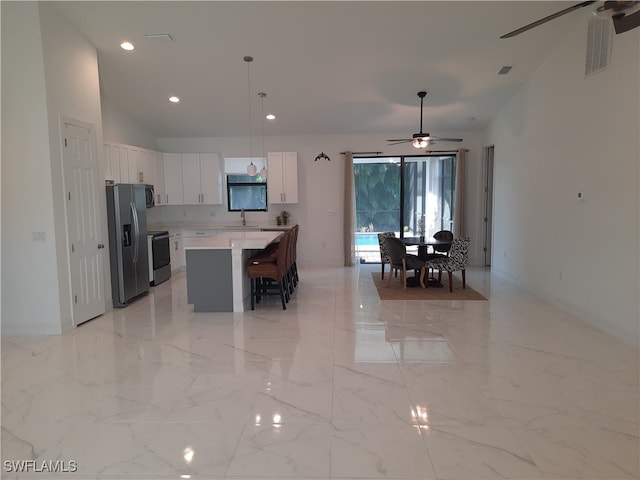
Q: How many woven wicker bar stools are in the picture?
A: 4